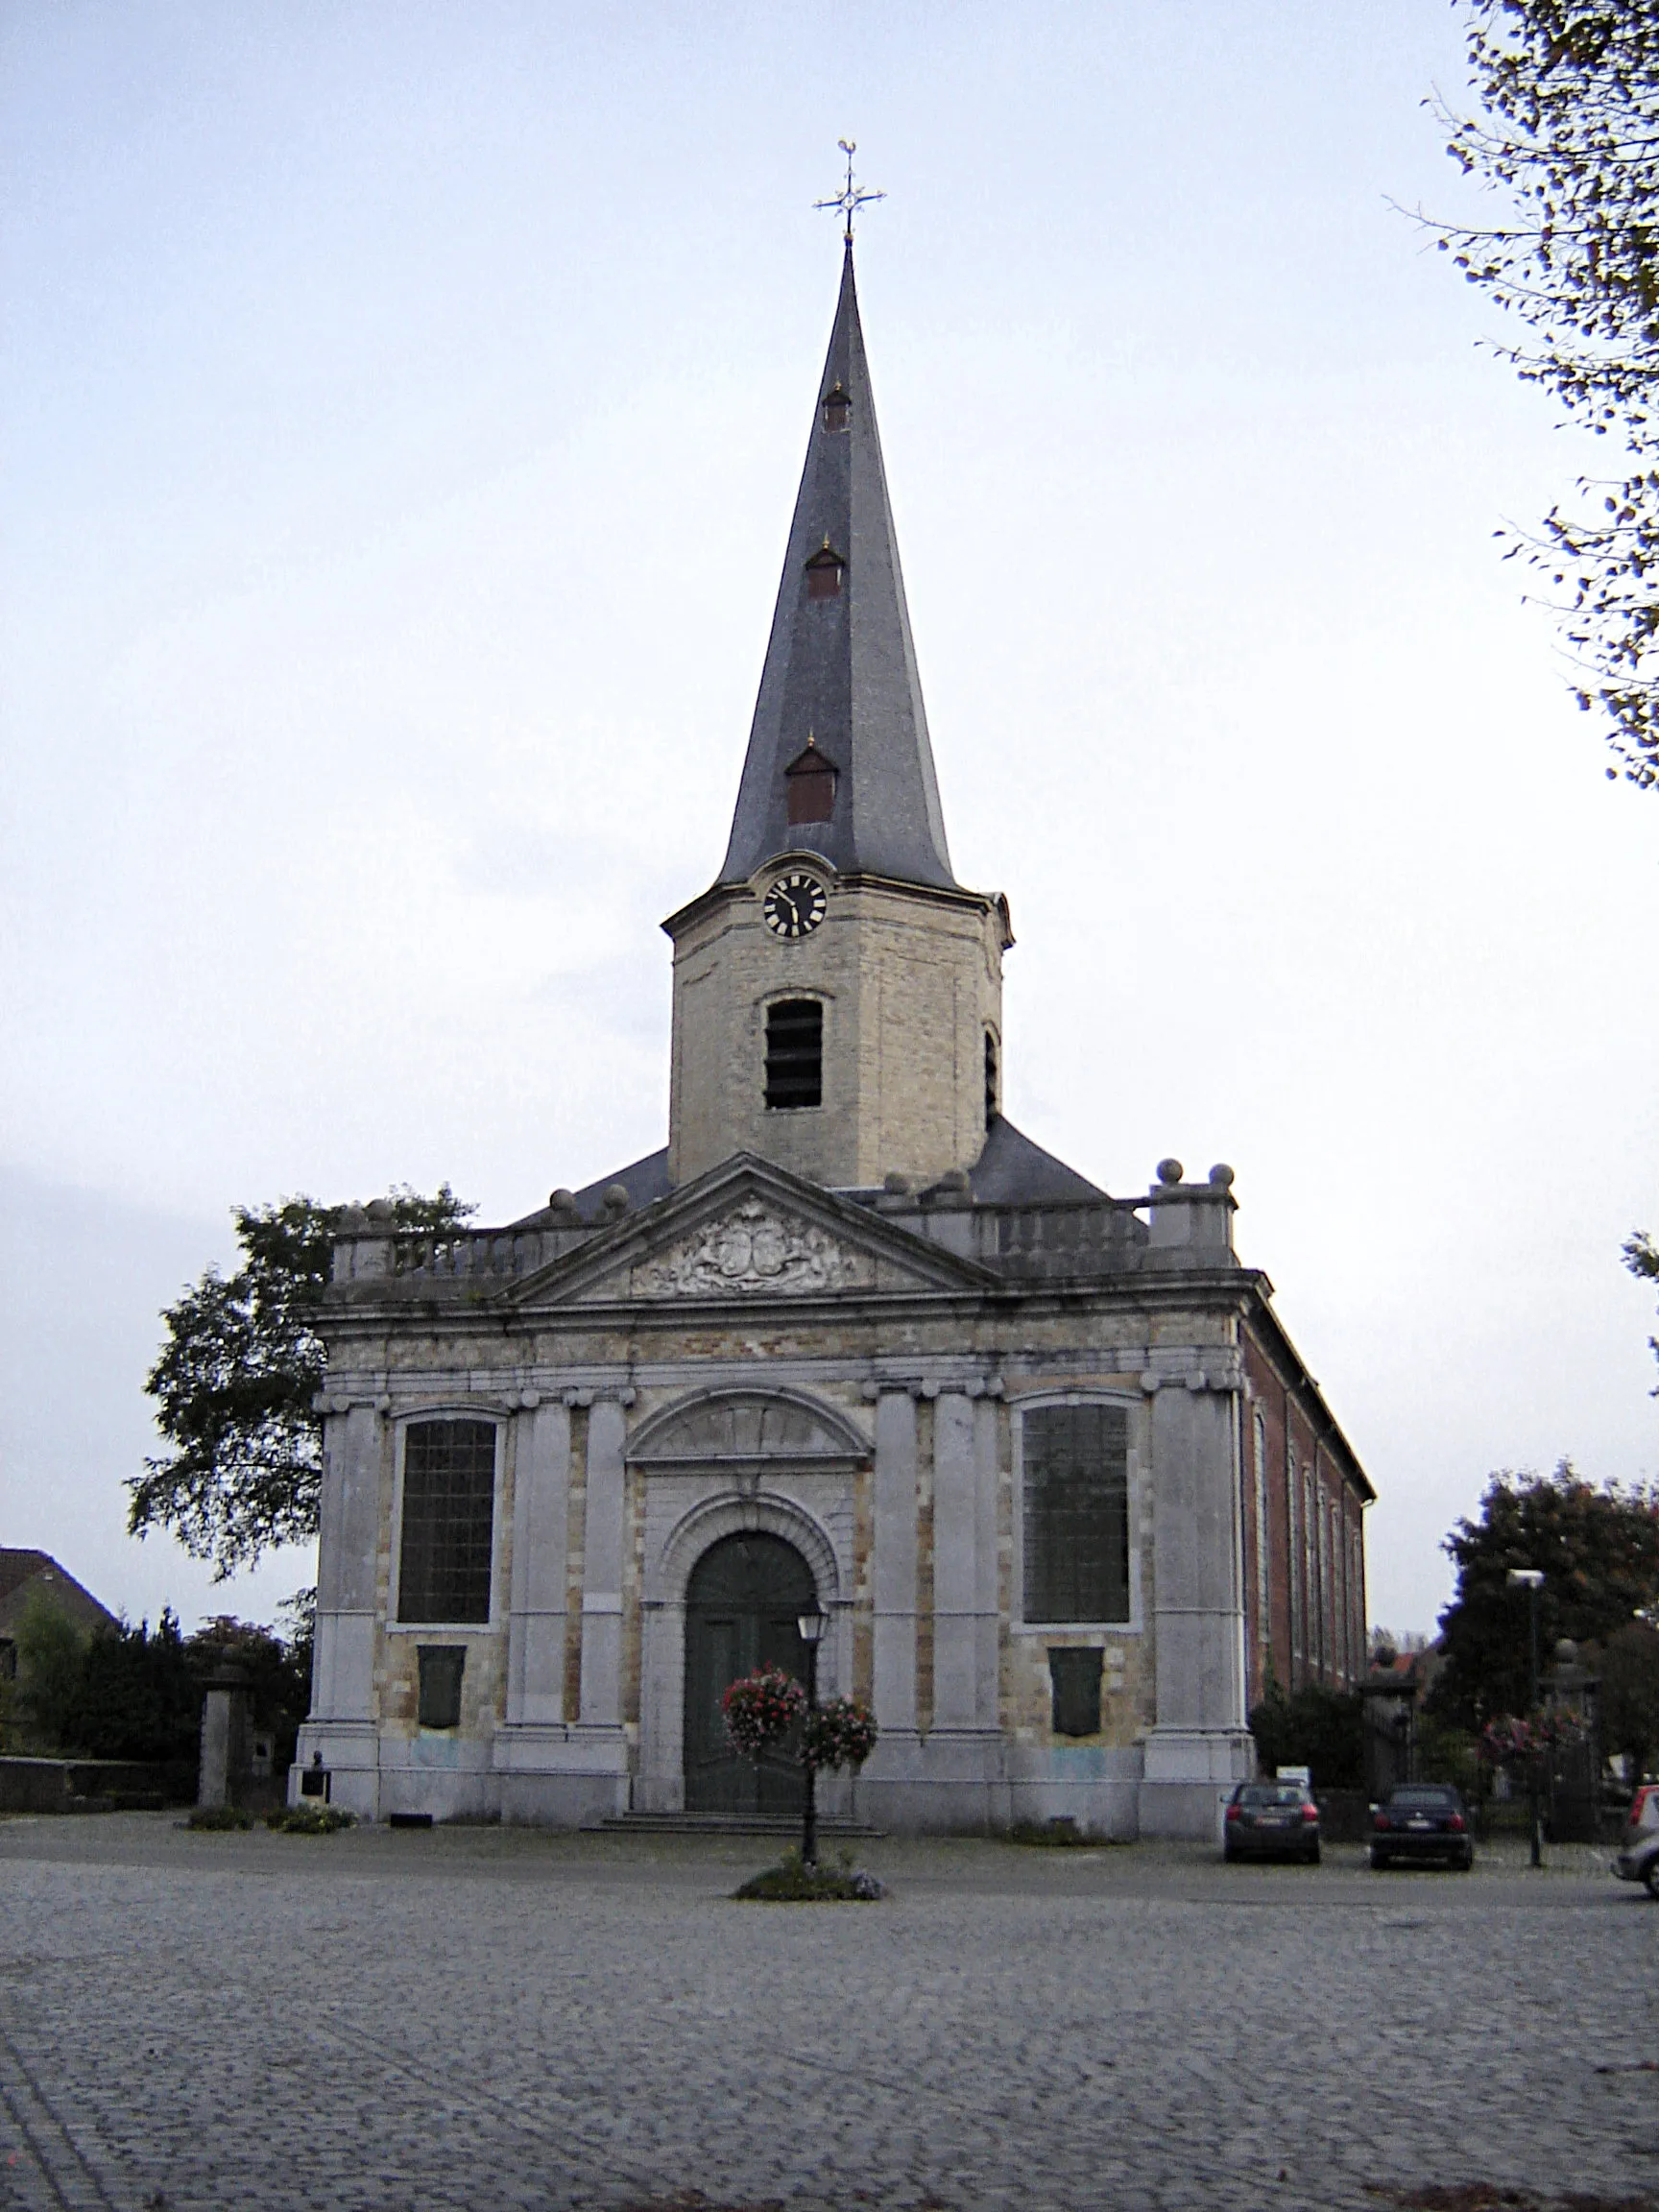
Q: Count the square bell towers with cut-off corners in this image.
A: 1